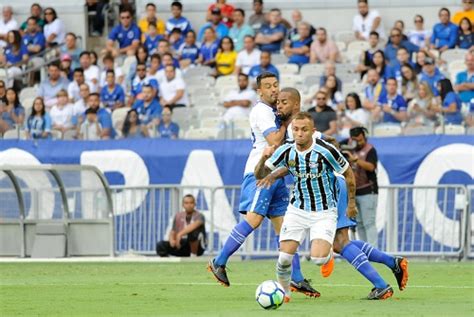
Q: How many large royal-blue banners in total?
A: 1